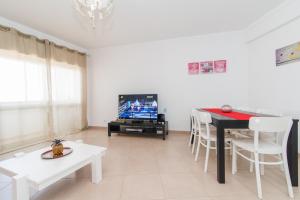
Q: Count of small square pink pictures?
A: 3